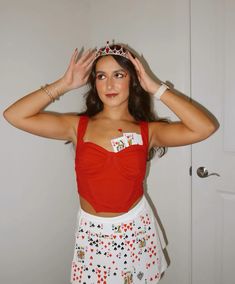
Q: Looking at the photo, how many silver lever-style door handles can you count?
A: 1